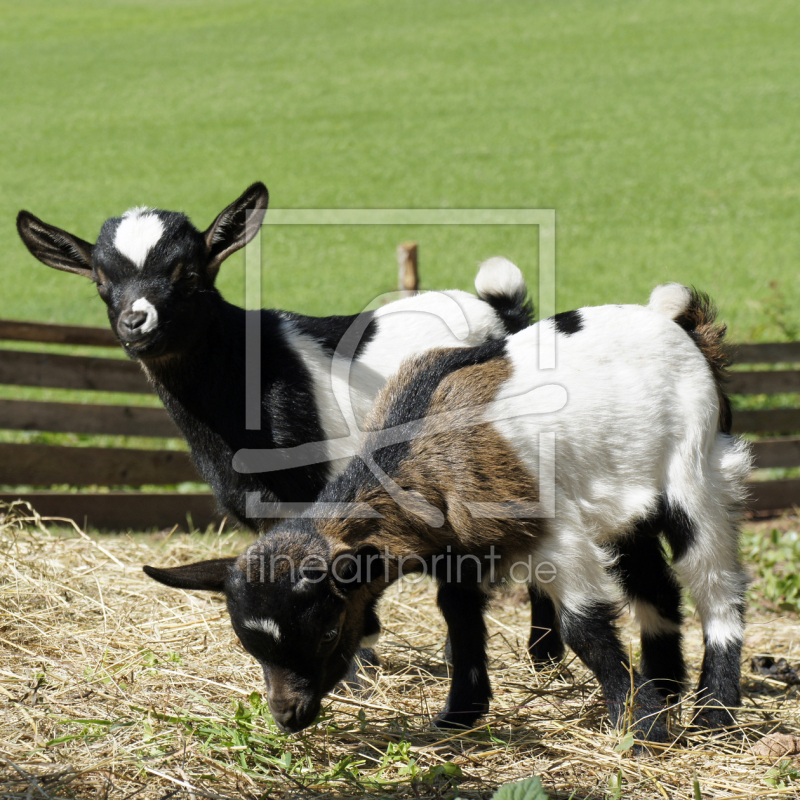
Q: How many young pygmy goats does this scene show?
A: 2